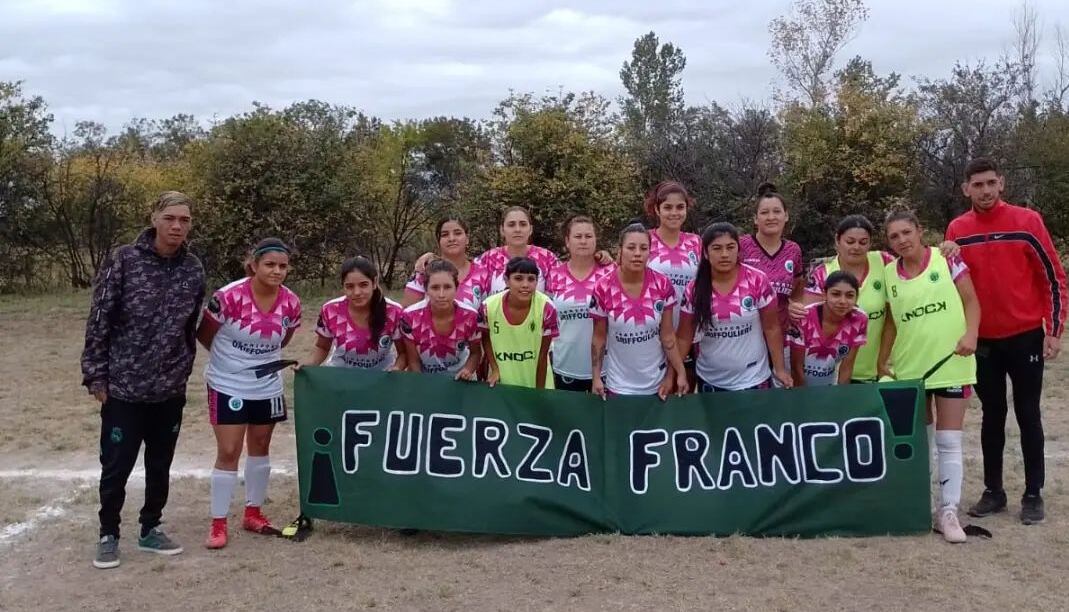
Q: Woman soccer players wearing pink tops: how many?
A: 11